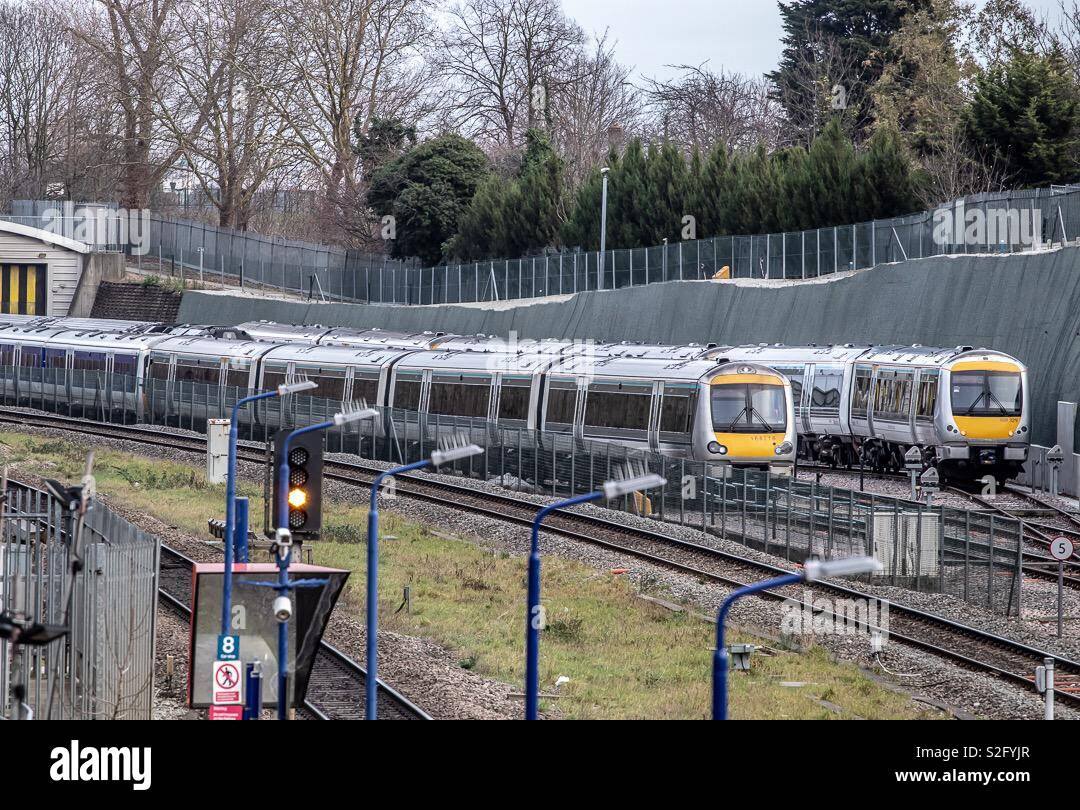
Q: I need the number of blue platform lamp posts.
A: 5